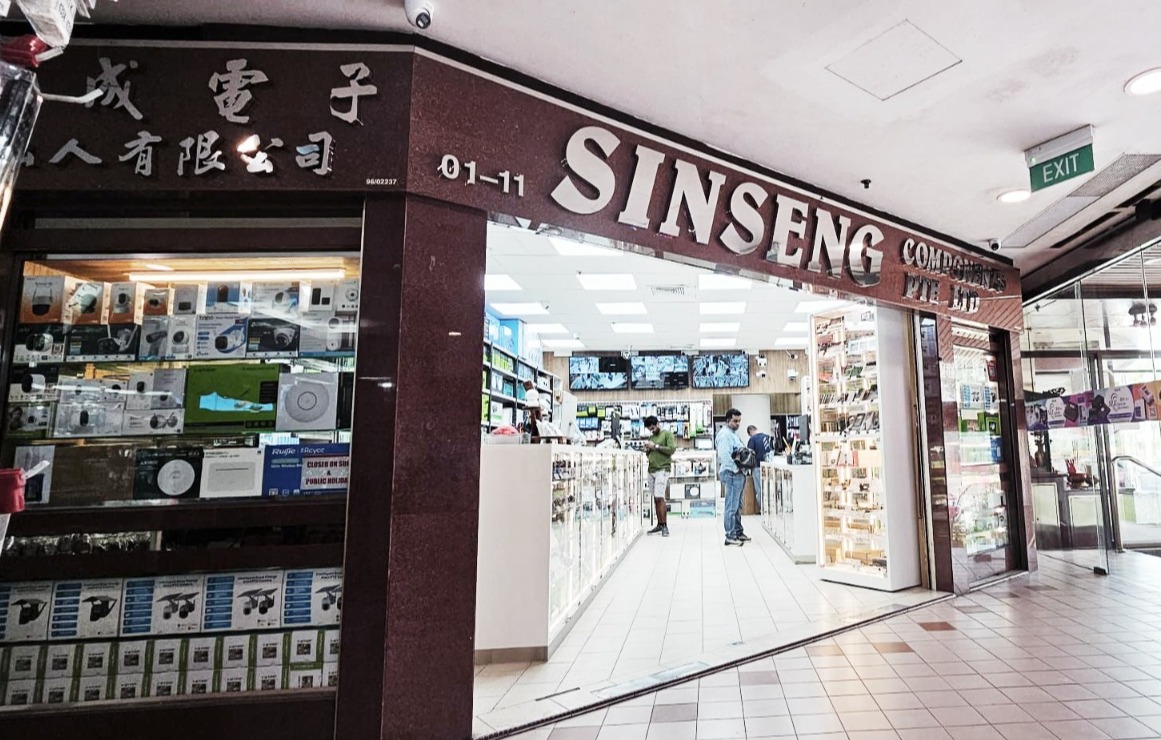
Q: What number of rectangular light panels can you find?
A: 15